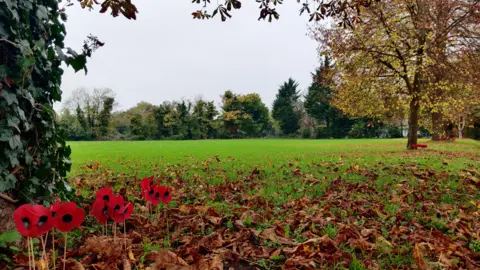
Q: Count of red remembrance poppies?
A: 12